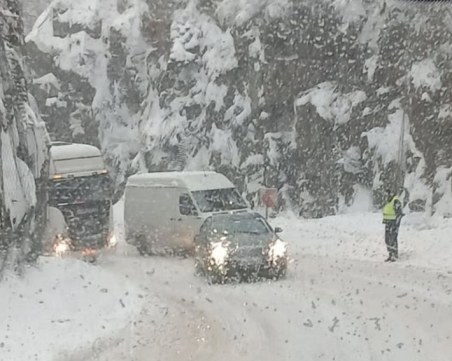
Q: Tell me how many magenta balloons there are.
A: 0